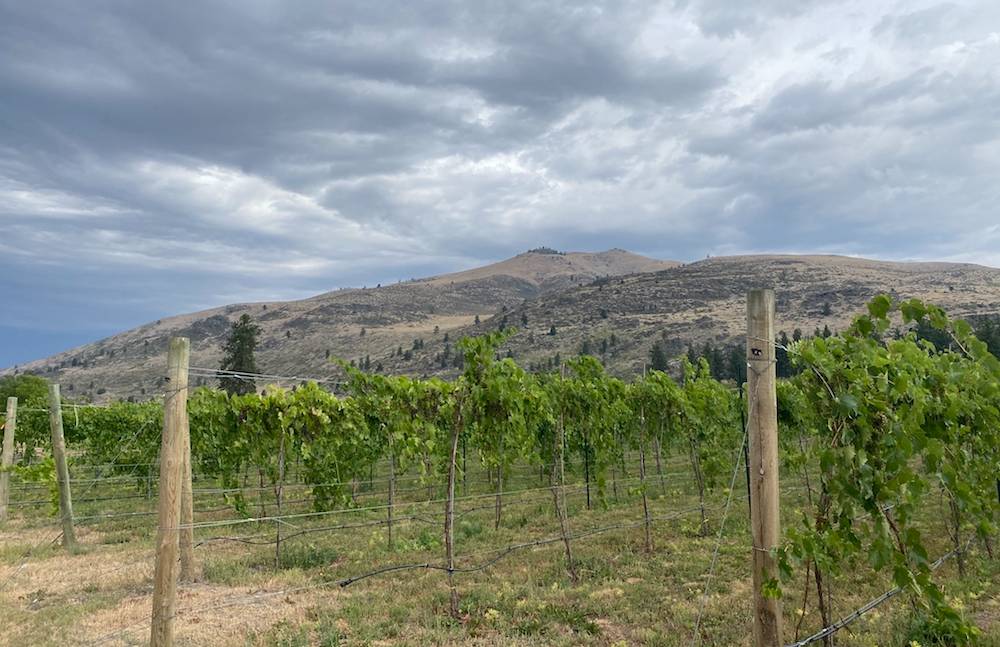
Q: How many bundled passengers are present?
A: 0